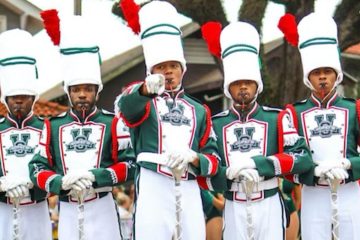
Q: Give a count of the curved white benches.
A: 0